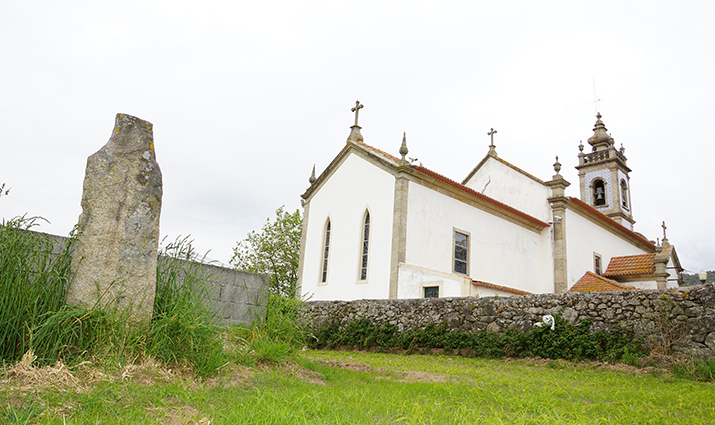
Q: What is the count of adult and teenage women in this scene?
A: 0